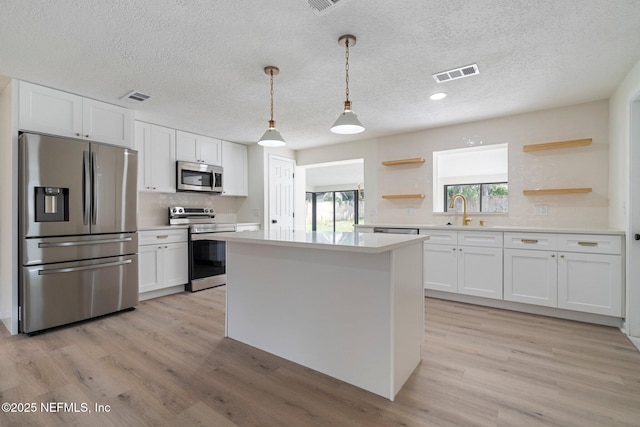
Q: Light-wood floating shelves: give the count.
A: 4